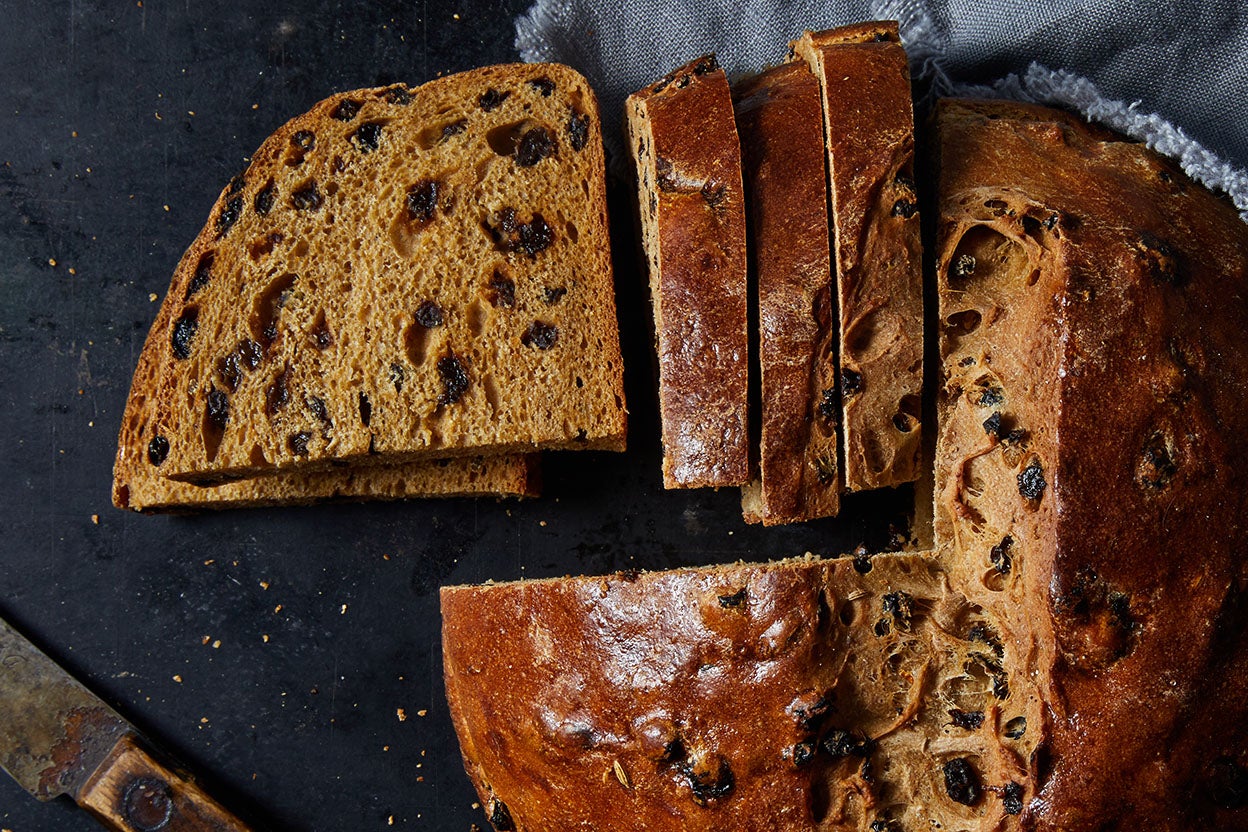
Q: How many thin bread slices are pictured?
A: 5